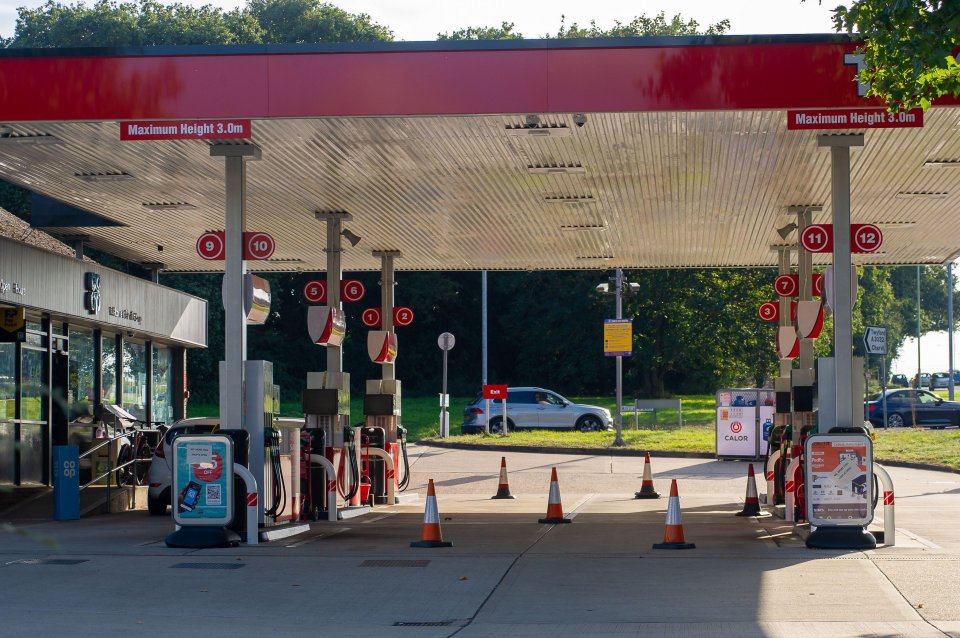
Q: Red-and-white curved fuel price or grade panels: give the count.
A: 4